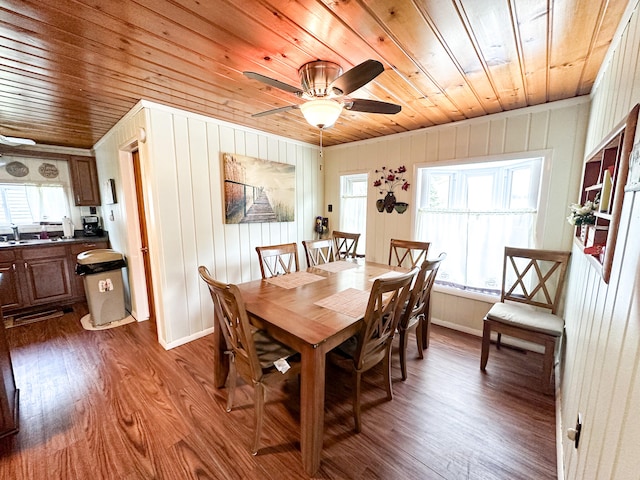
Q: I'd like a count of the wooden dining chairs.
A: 8